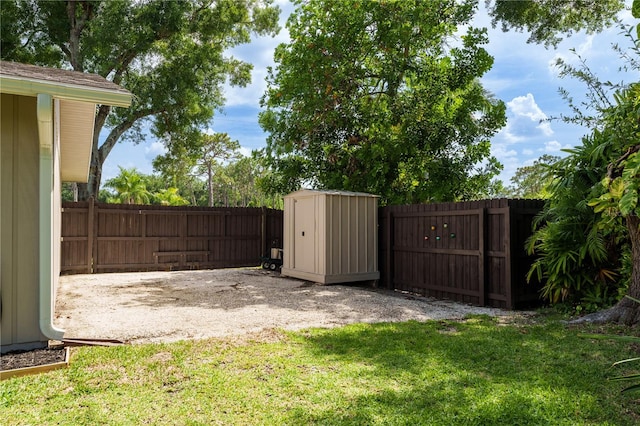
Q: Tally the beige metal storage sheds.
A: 1